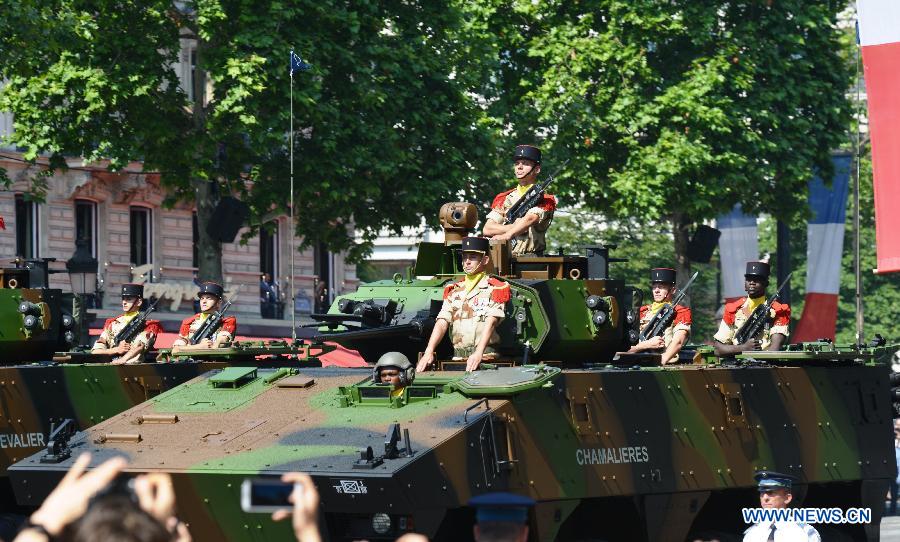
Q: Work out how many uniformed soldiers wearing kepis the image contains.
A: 6